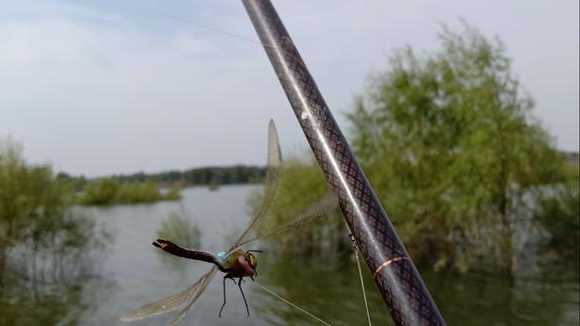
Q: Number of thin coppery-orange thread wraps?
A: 1